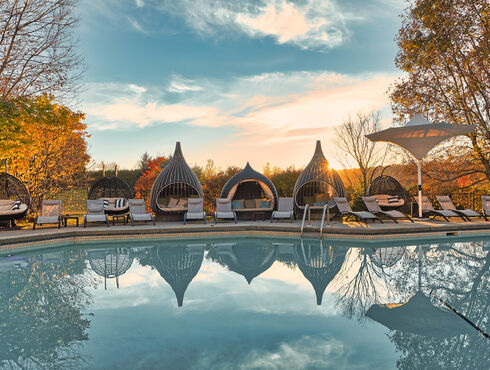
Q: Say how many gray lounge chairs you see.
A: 11